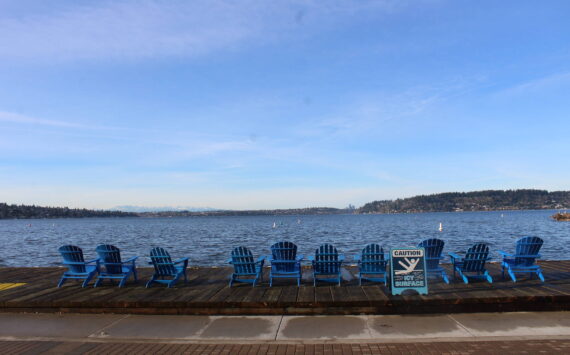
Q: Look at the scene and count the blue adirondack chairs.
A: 10